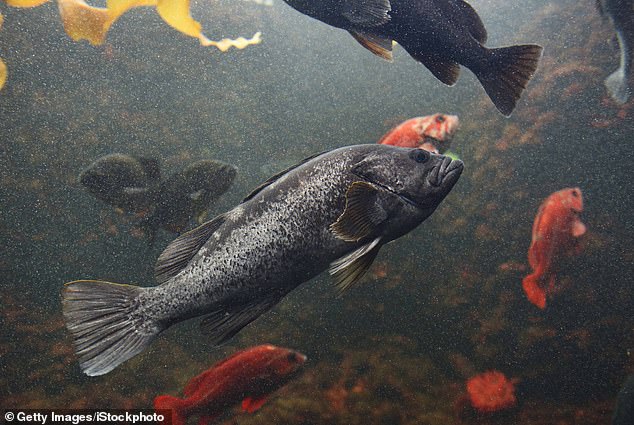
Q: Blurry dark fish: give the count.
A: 2